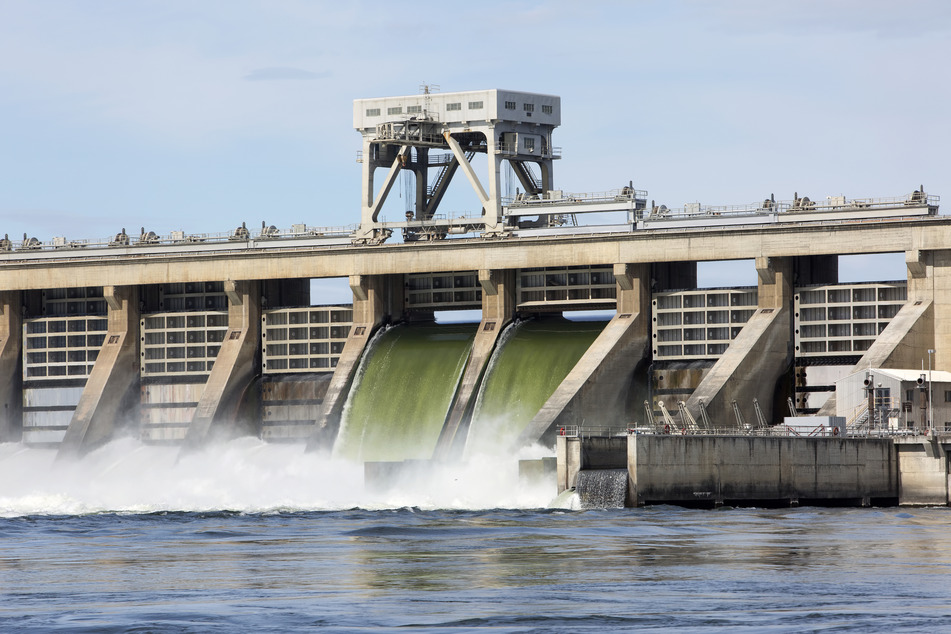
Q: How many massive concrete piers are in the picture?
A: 8